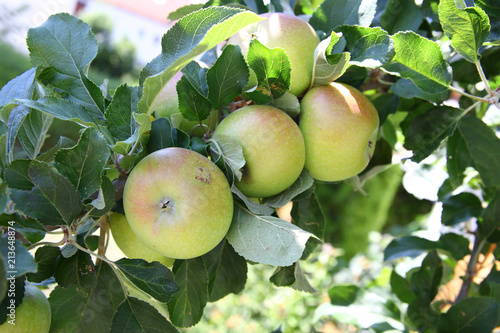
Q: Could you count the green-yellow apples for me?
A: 7